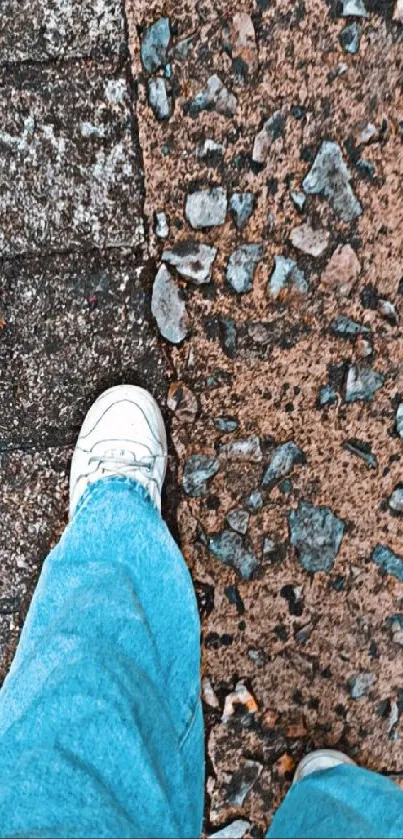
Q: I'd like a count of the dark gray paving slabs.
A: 5